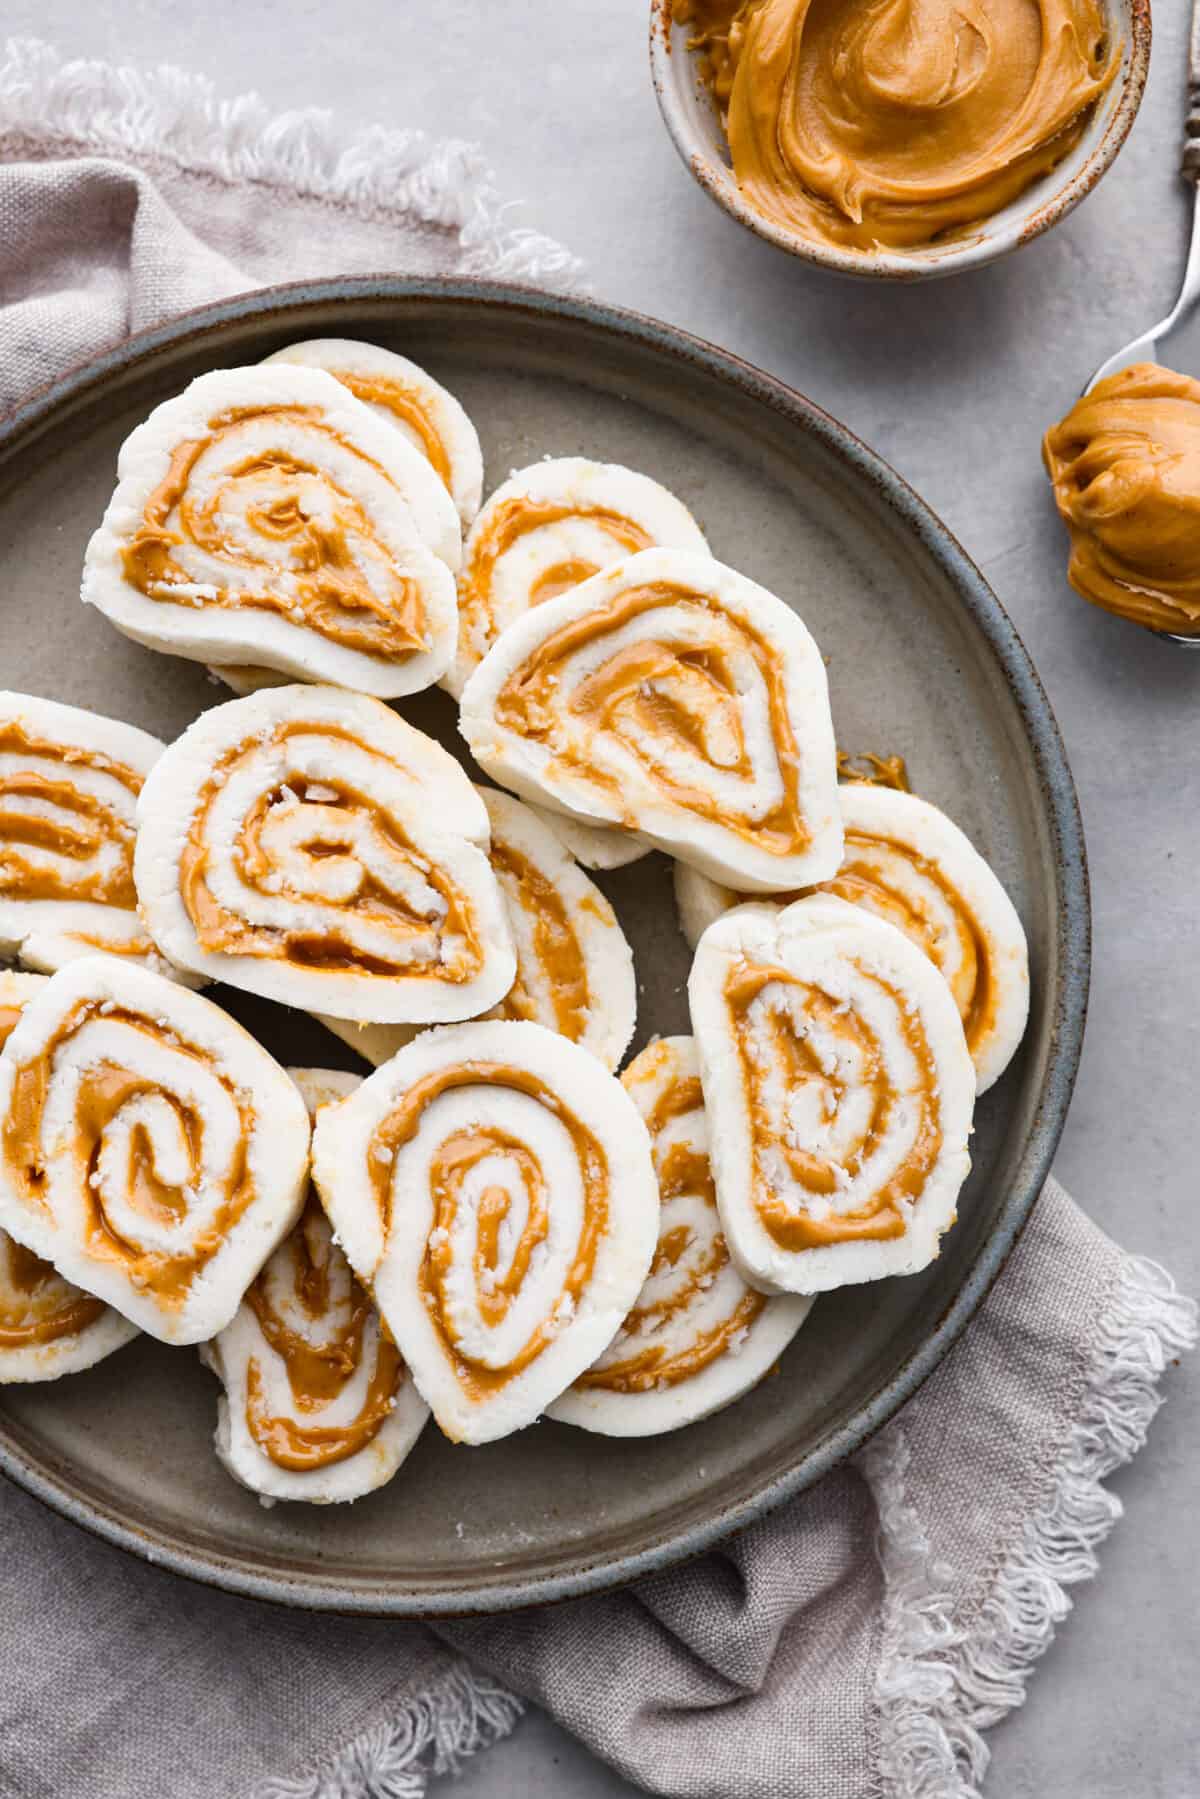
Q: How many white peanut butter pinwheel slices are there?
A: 14